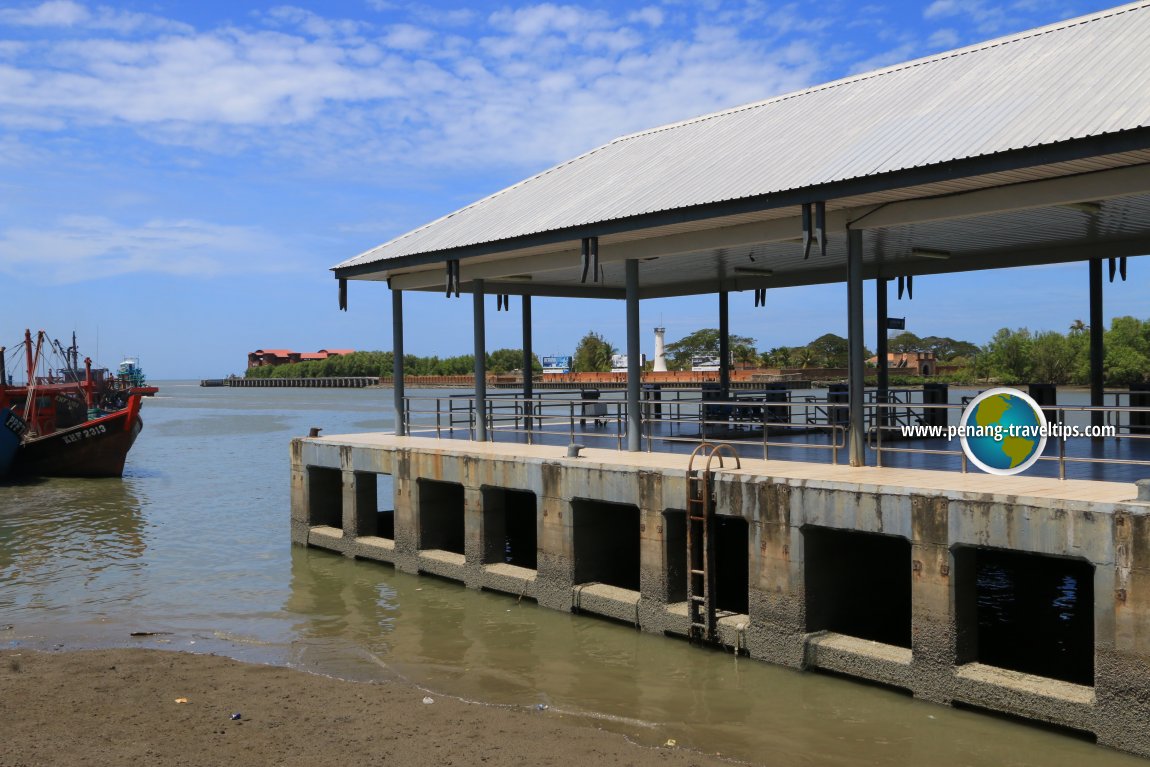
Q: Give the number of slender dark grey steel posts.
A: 8